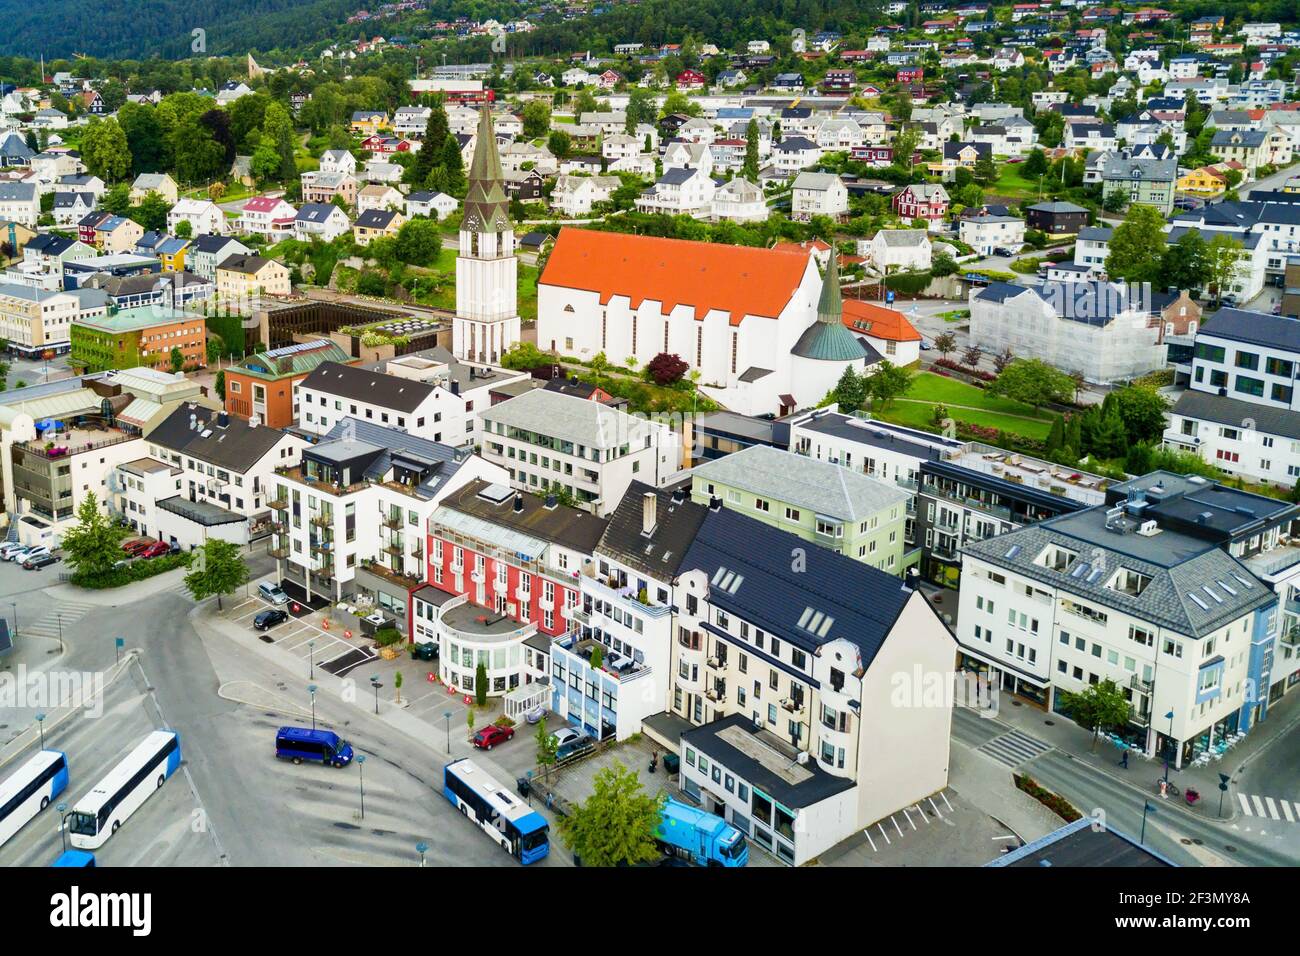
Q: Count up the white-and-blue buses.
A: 3